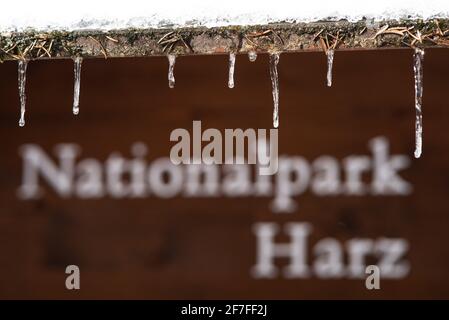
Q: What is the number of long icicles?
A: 4